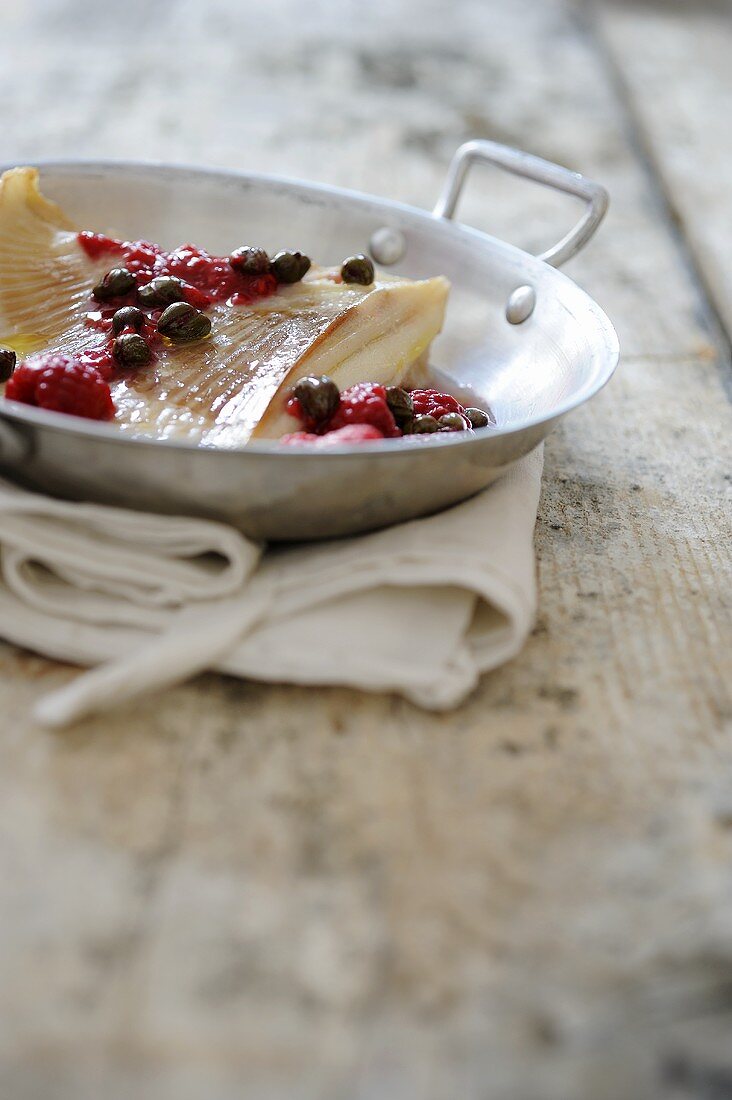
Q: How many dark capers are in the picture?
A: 14